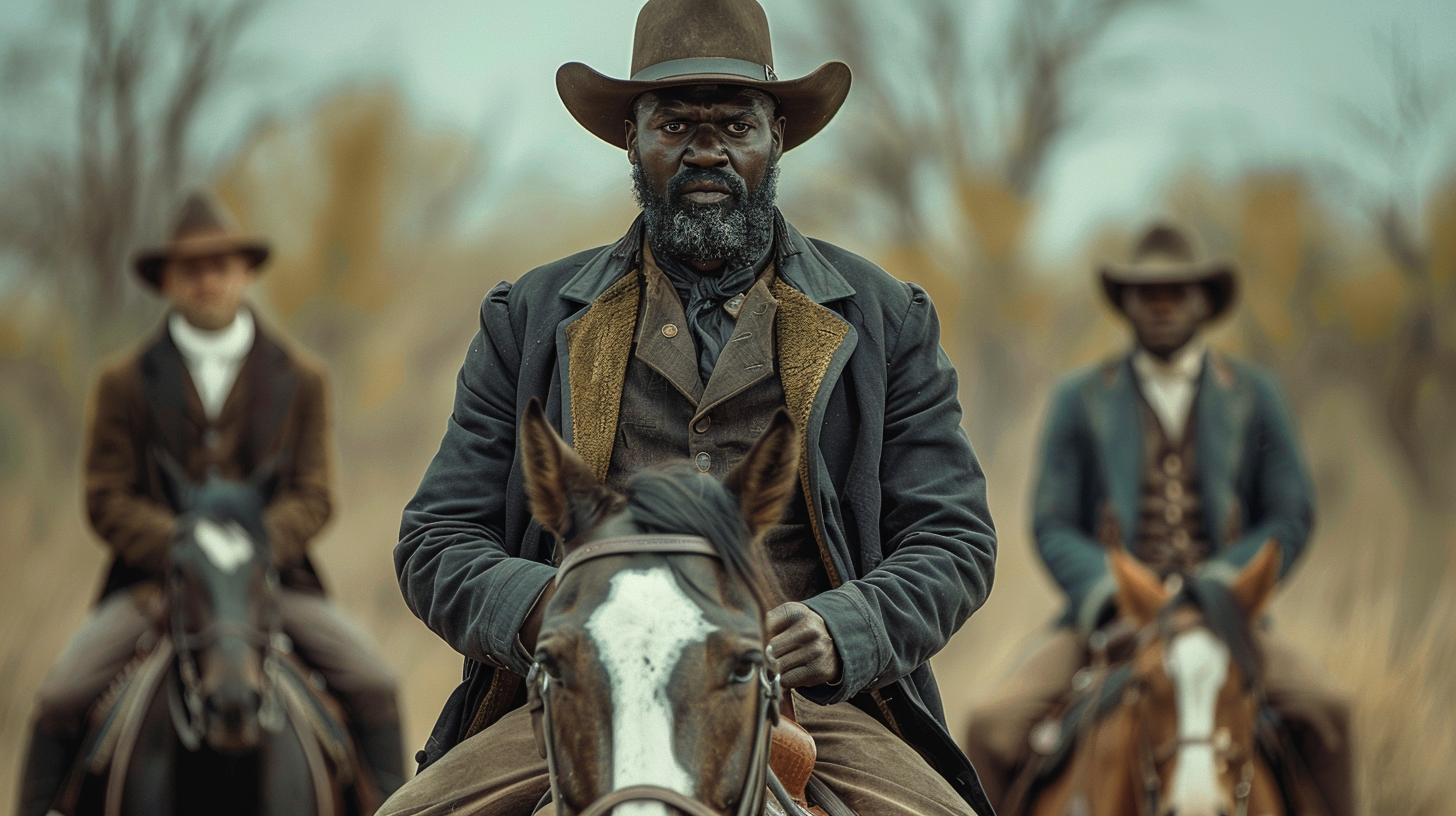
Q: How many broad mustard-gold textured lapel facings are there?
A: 2